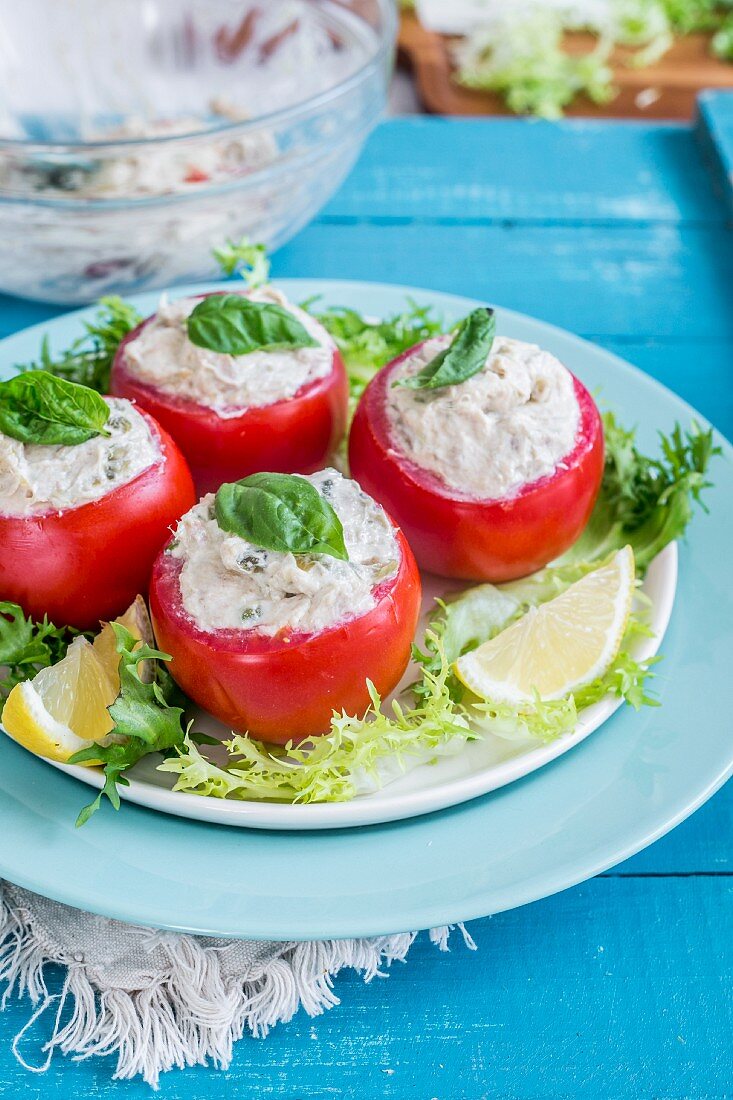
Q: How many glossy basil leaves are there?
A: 4